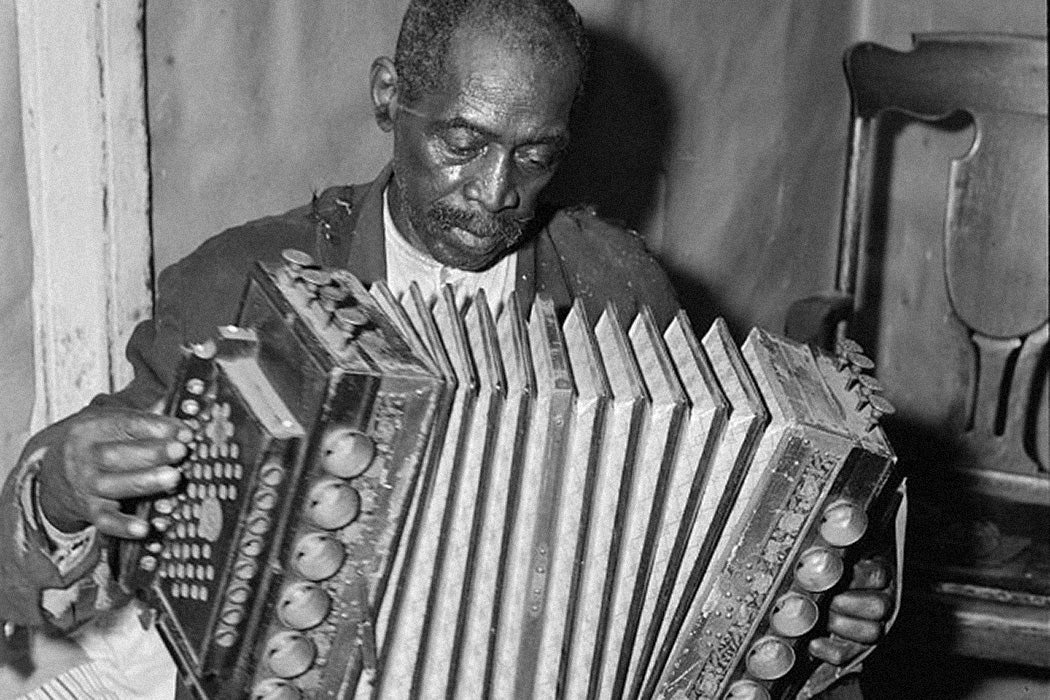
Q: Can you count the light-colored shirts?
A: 1